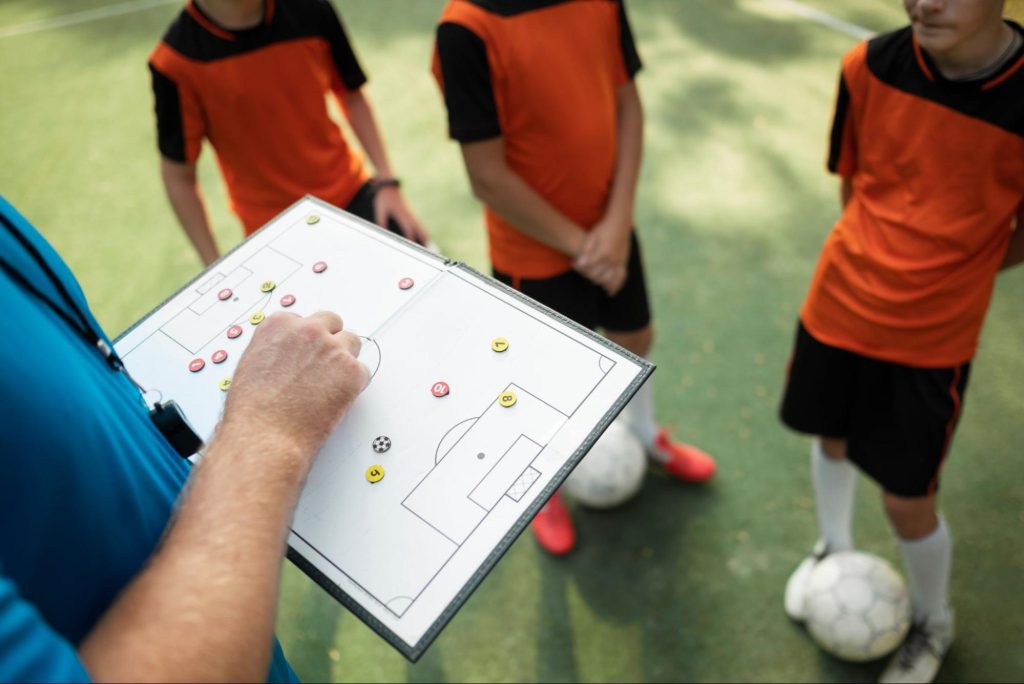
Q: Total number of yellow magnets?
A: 7